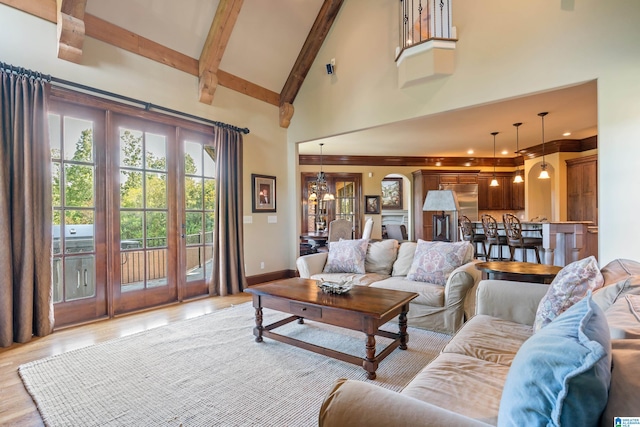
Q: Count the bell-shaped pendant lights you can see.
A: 3